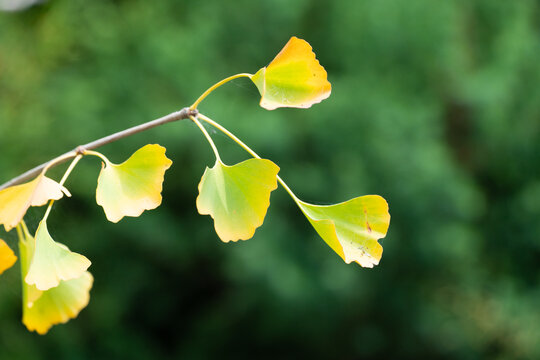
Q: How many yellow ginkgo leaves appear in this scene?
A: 8